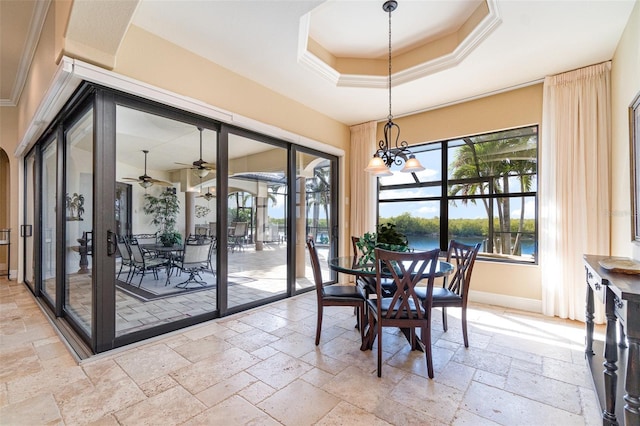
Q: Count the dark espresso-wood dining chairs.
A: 4